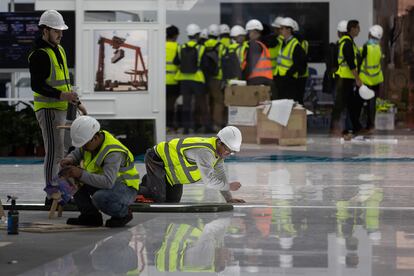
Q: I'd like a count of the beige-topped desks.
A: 0